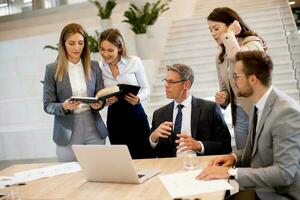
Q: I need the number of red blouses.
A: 0